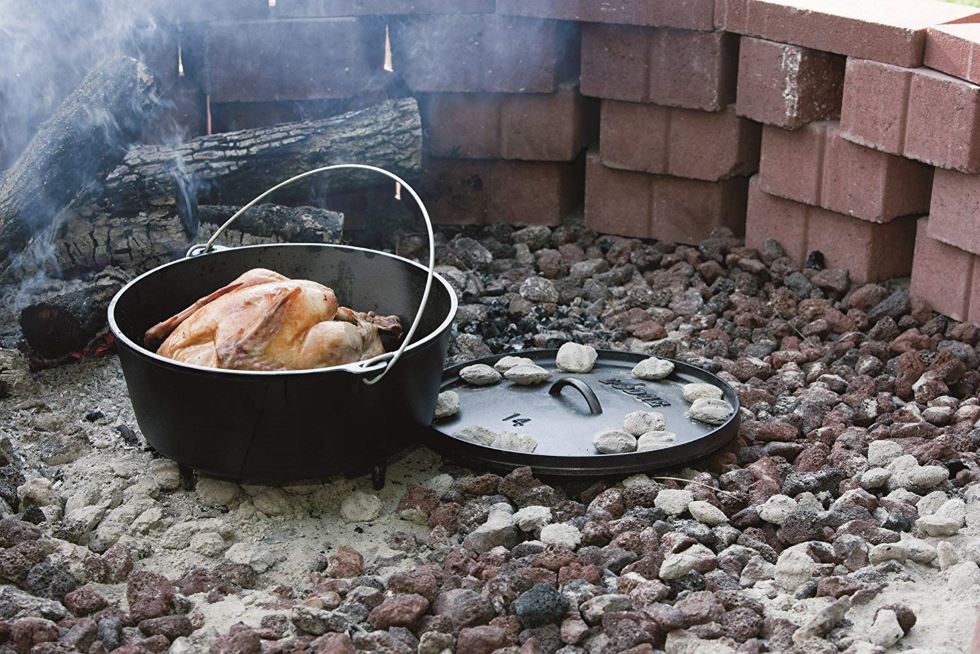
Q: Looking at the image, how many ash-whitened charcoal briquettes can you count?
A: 13